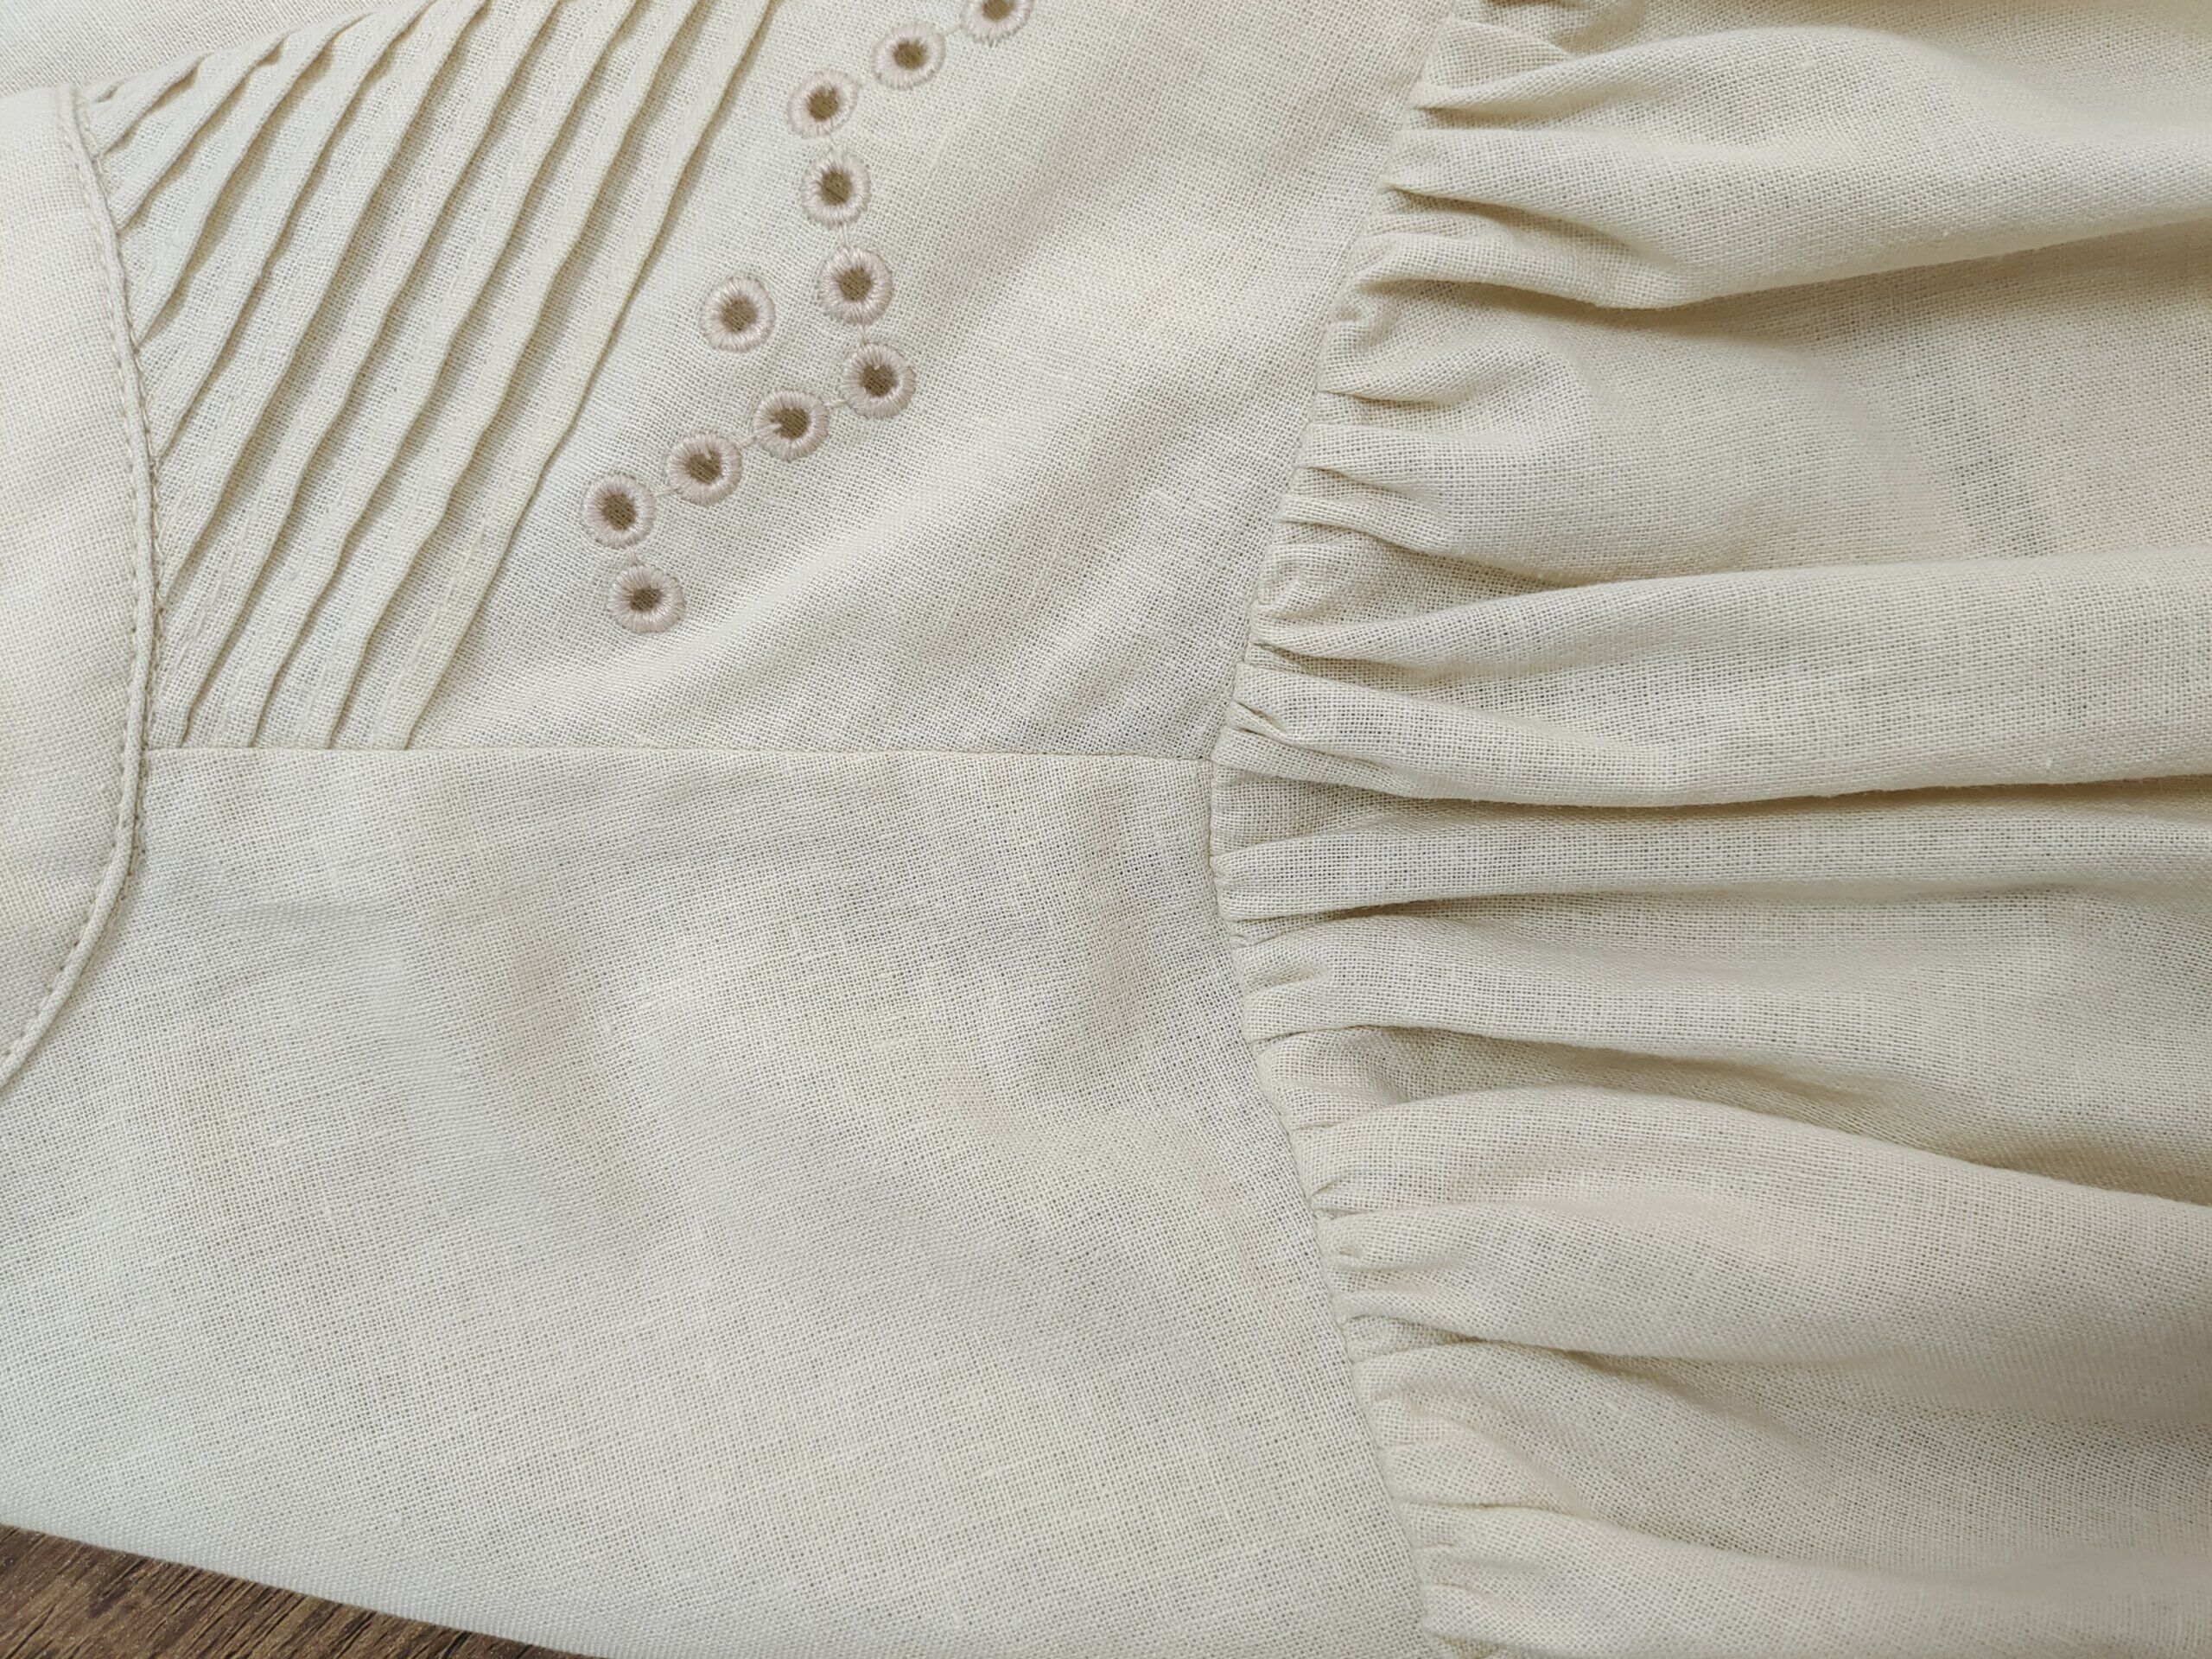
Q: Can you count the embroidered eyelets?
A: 11